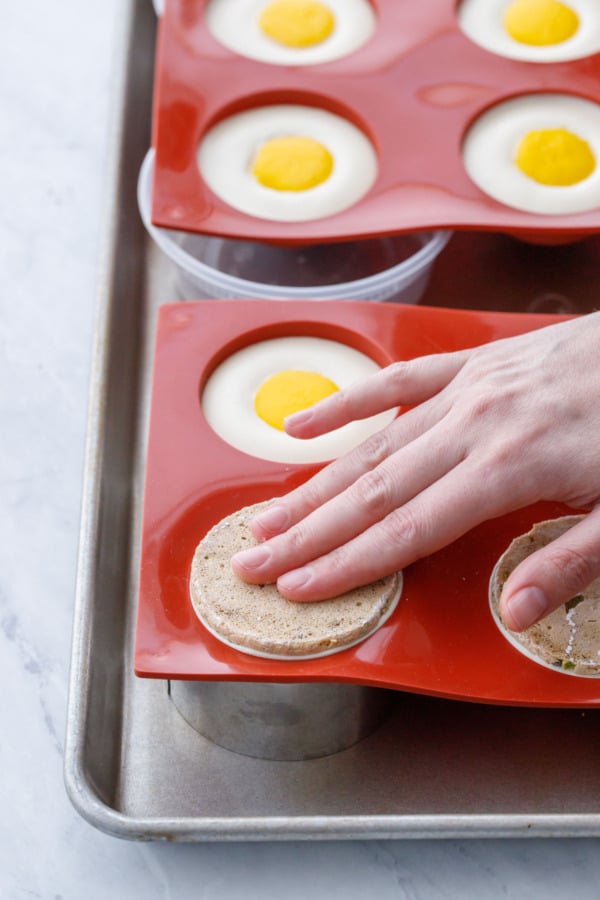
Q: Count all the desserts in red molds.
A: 7